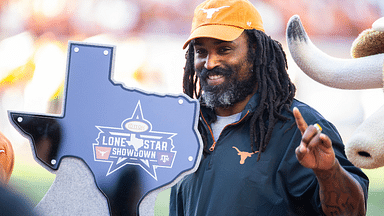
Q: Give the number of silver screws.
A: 6